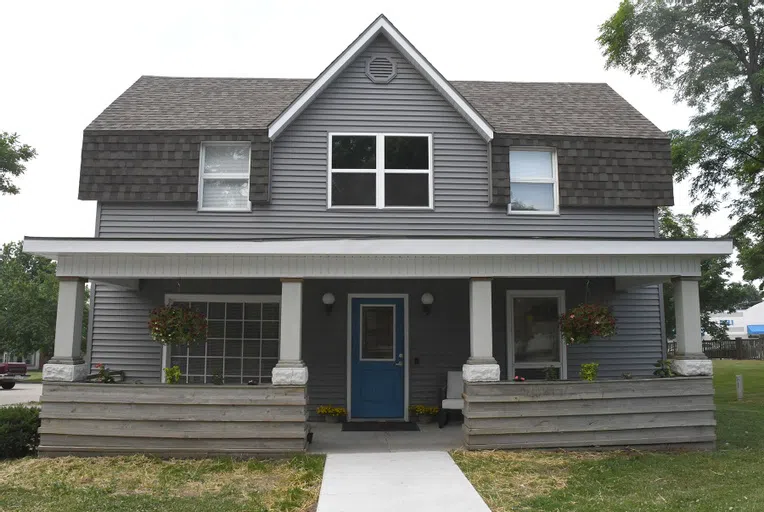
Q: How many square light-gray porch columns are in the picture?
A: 4